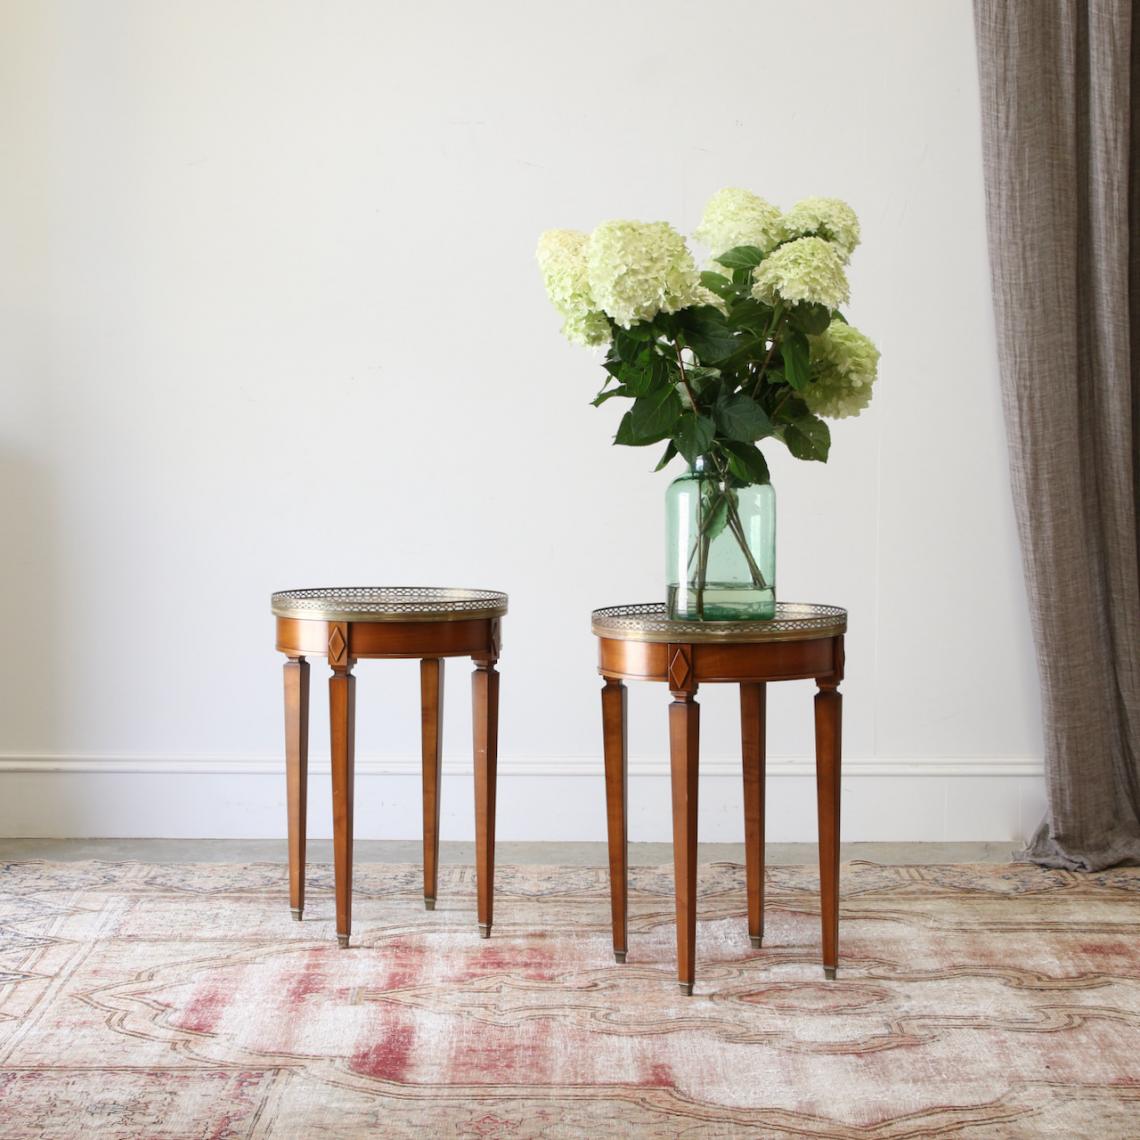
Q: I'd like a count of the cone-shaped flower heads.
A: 6